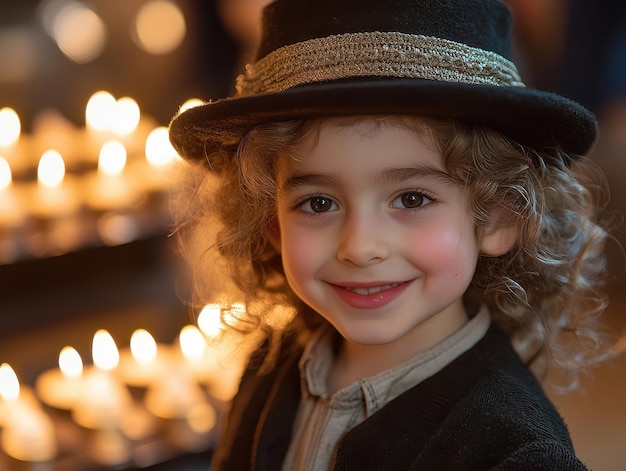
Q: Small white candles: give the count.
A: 14